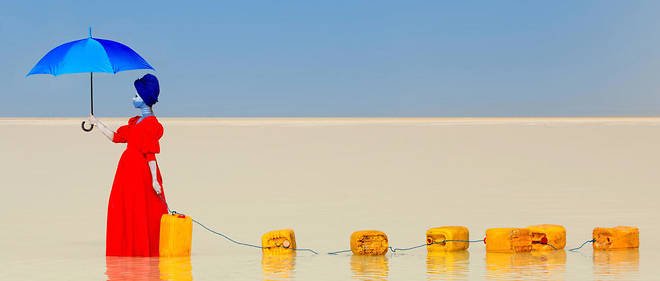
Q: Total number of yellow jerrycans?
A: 7